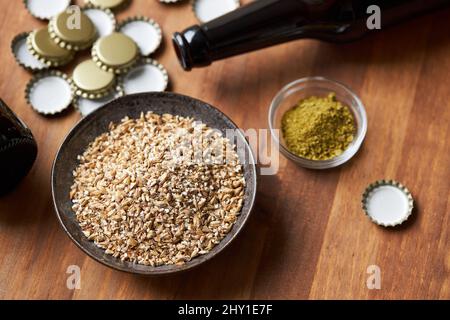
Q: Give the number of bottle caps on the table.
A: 15